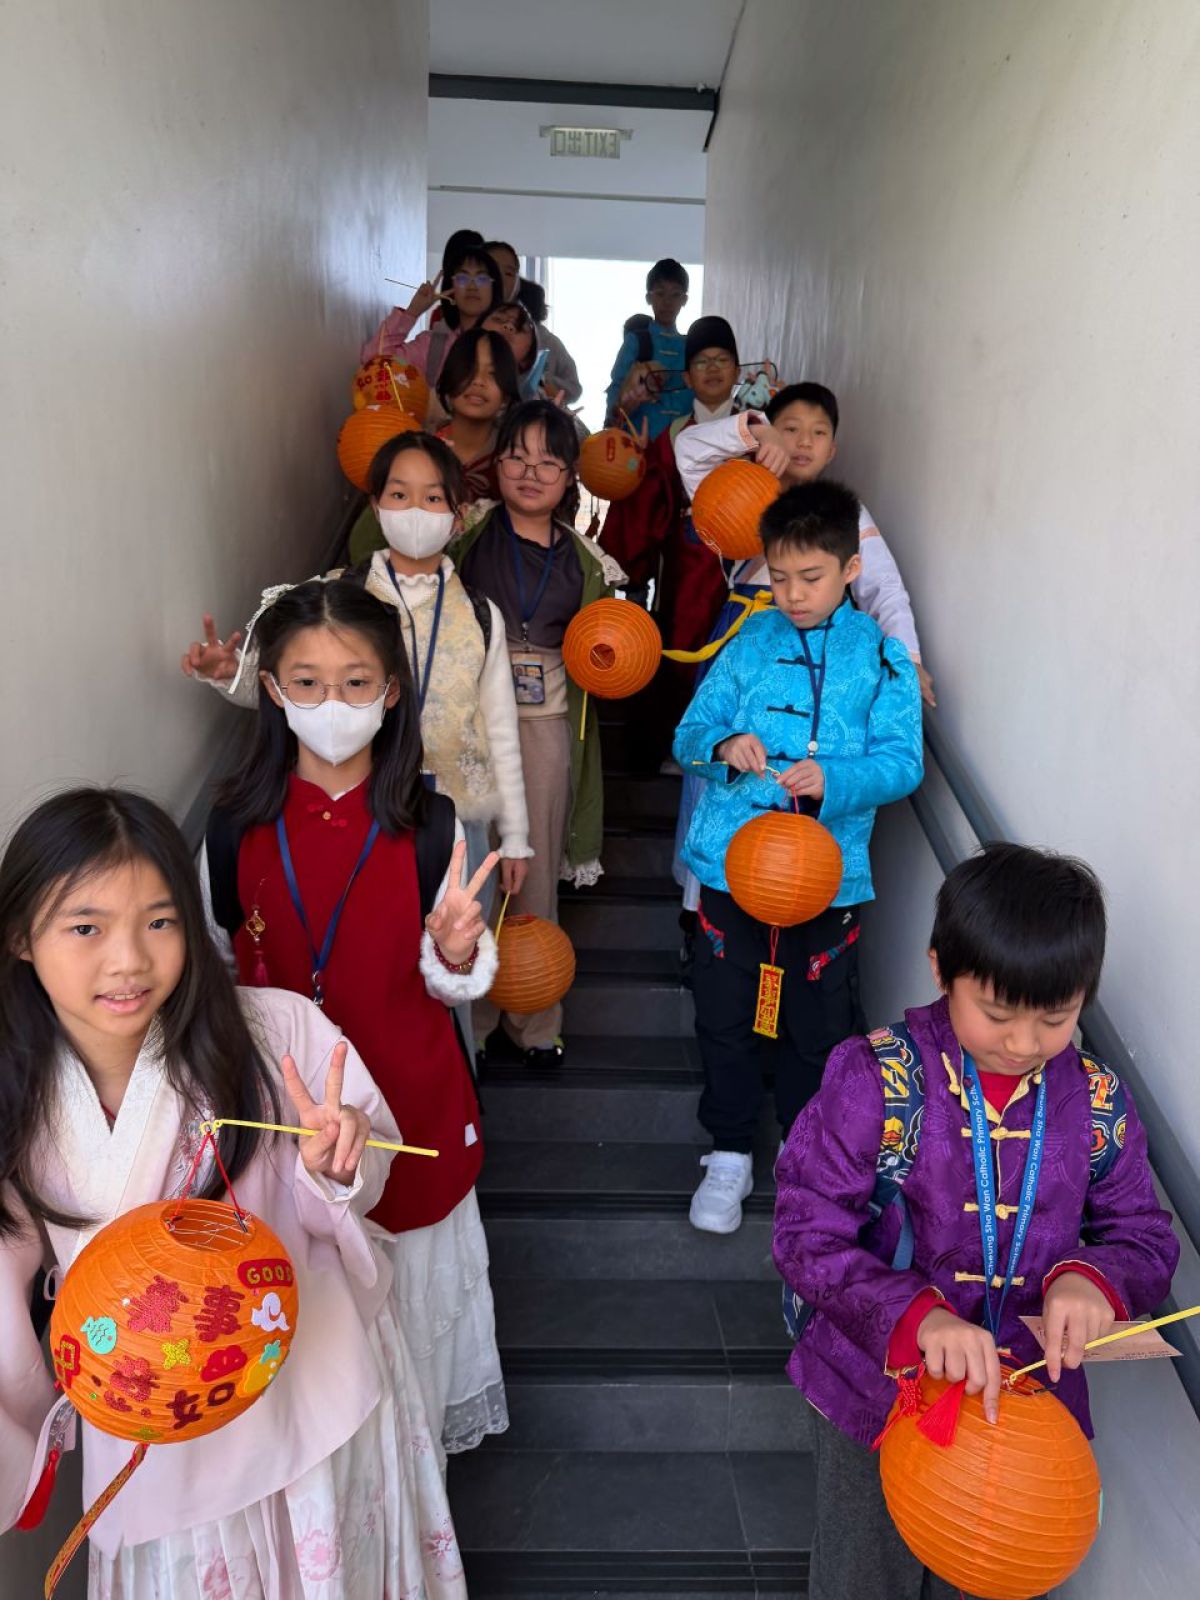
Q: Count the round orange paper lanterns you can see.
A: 9